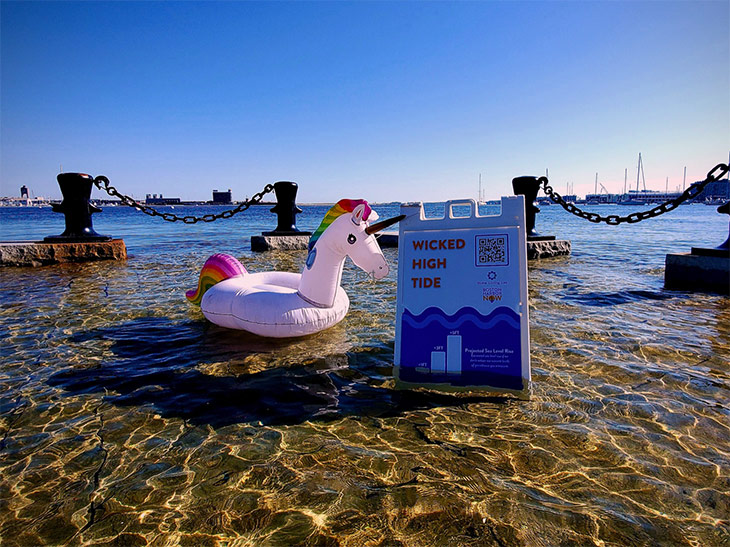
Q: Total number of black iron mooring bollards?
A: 4